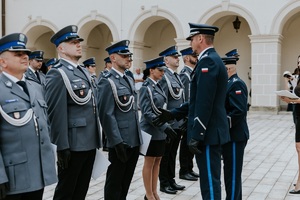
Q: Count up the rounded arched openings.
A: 5